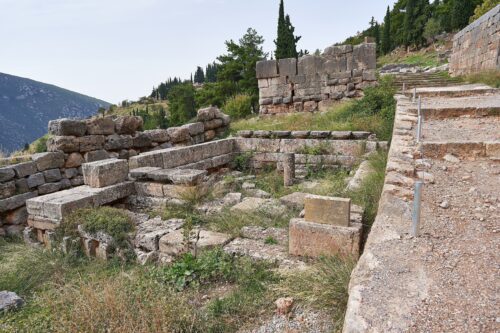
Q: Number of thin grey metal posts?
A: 5